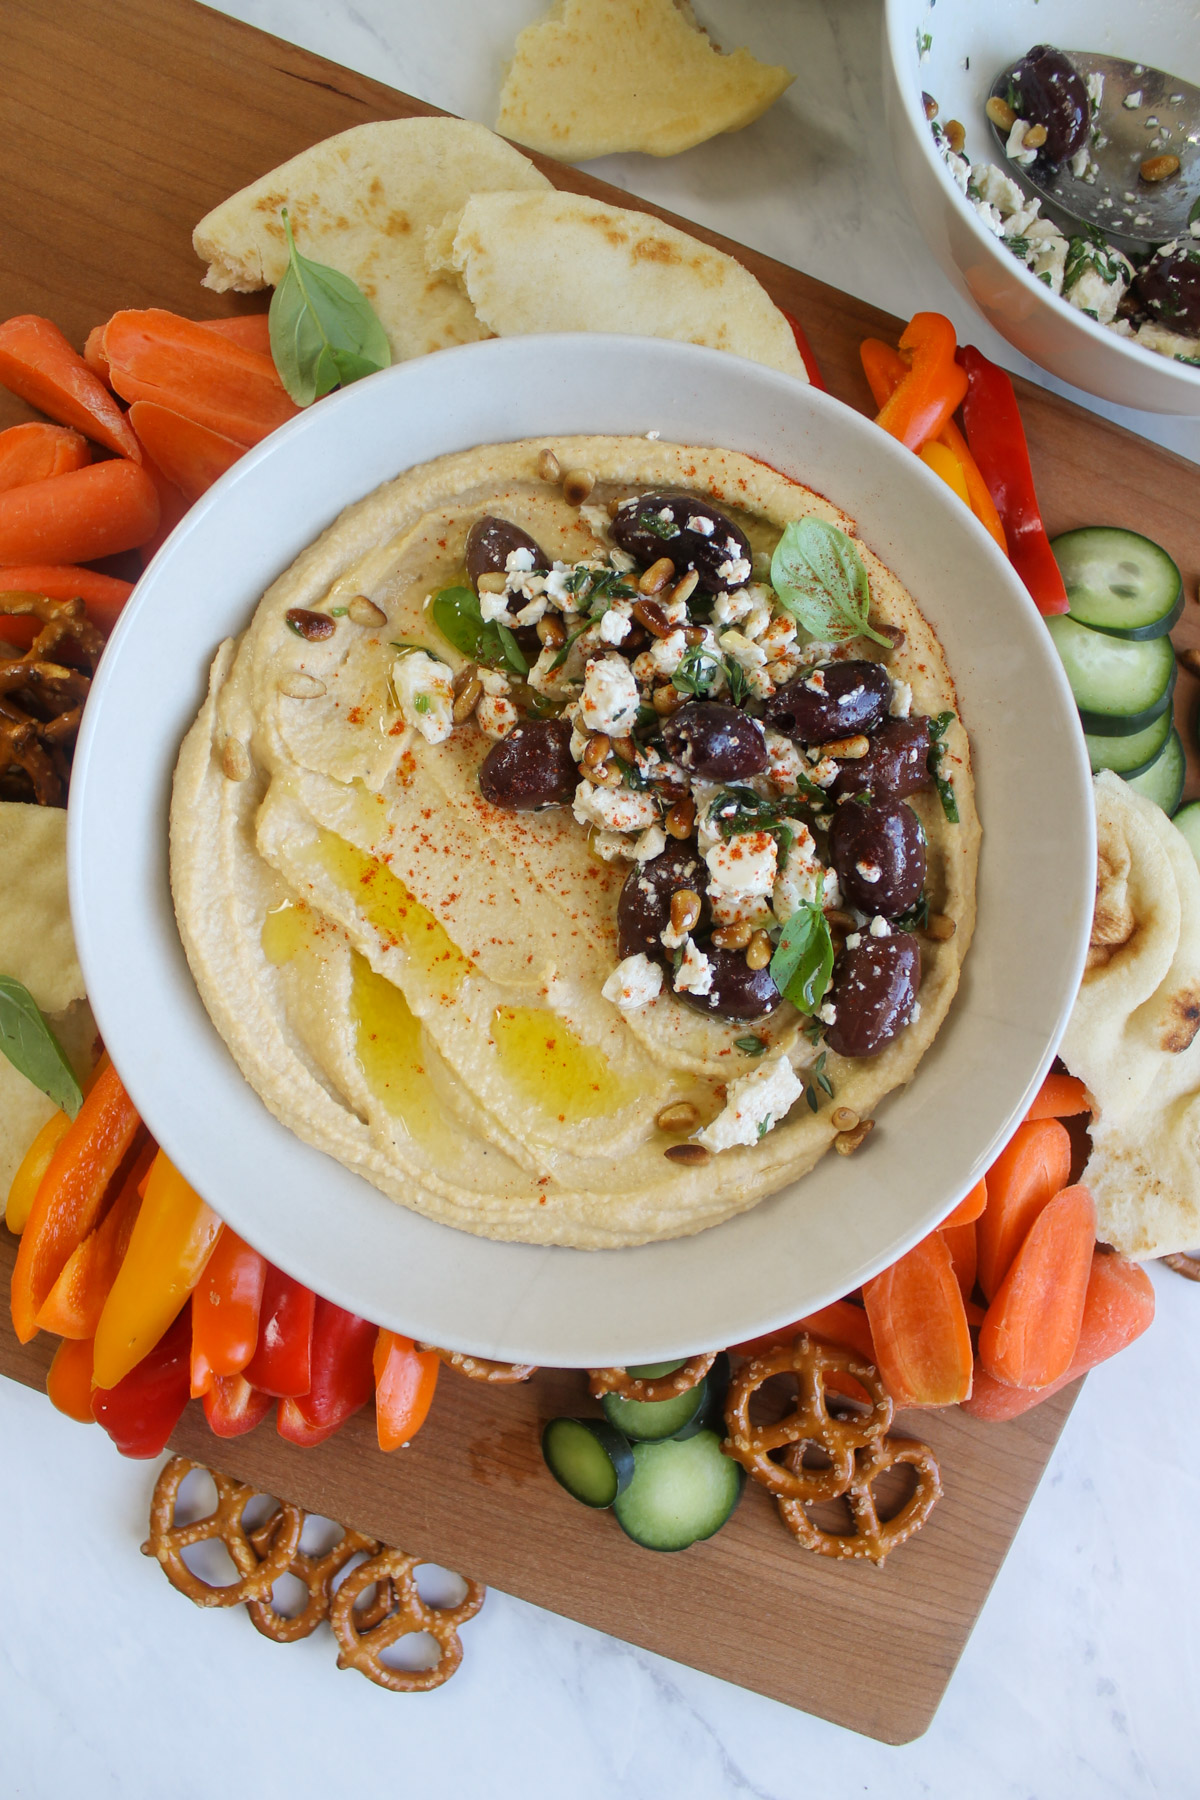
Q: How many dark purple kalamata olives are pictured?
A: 12